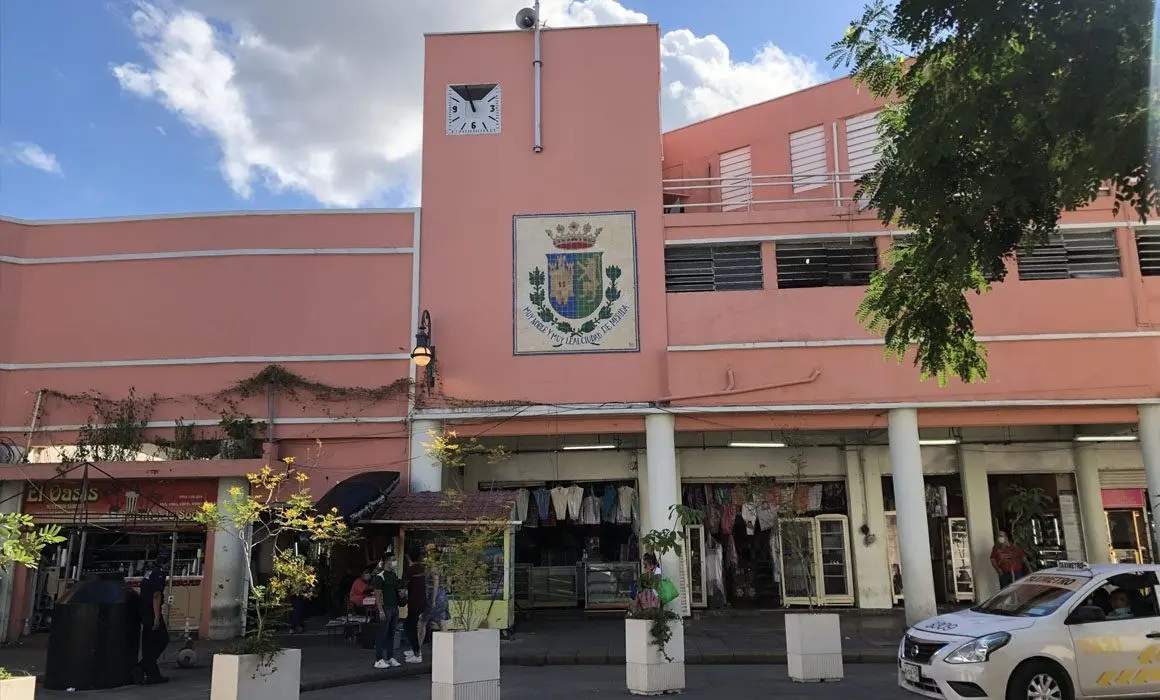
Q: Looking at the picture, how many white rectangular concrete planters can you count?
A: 5